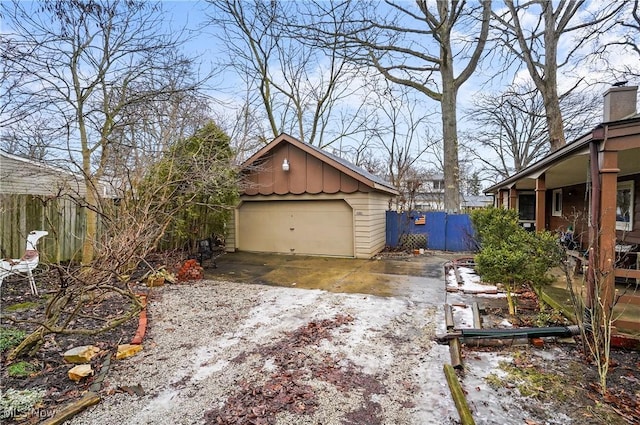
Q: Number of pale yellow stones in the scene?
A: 3